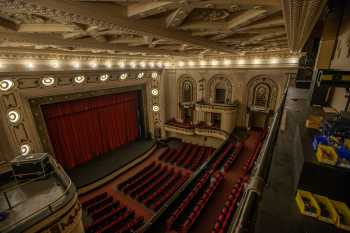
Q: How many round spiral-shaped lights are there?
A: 11